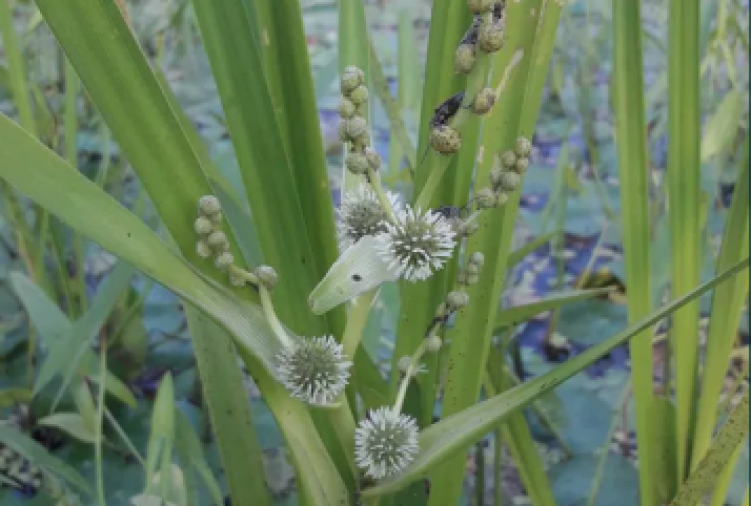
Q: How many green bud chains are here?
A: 5